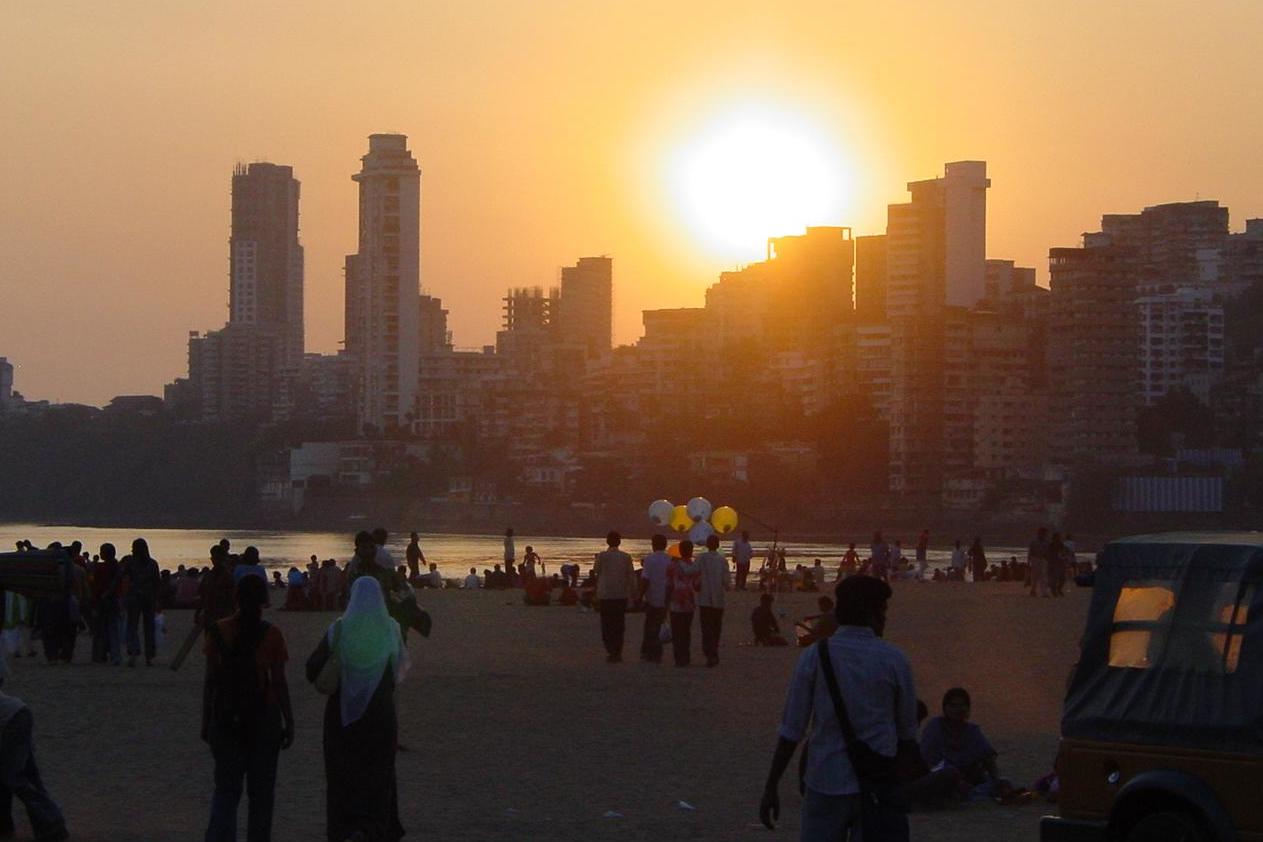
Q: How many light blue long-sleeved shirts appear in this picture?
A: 1